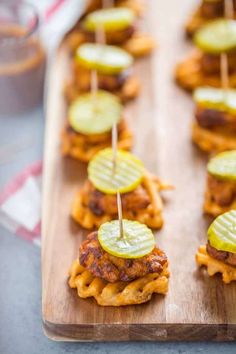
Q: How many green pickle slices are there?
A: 9